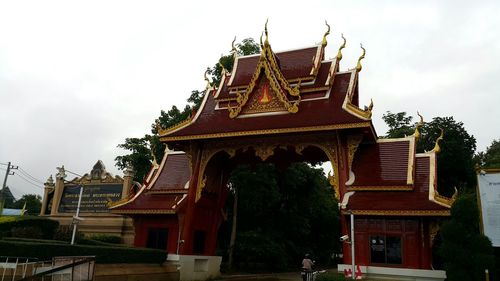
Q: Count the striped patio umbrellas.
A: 0